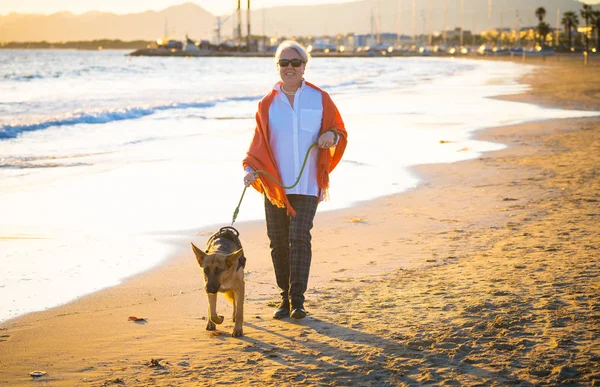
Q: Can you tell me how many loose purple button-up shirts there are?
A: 0